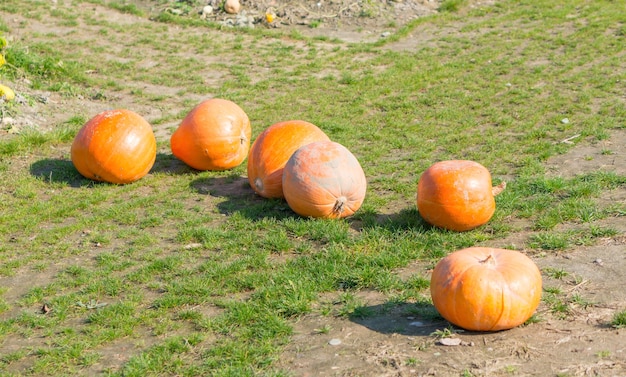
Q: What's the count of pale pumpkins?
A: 1